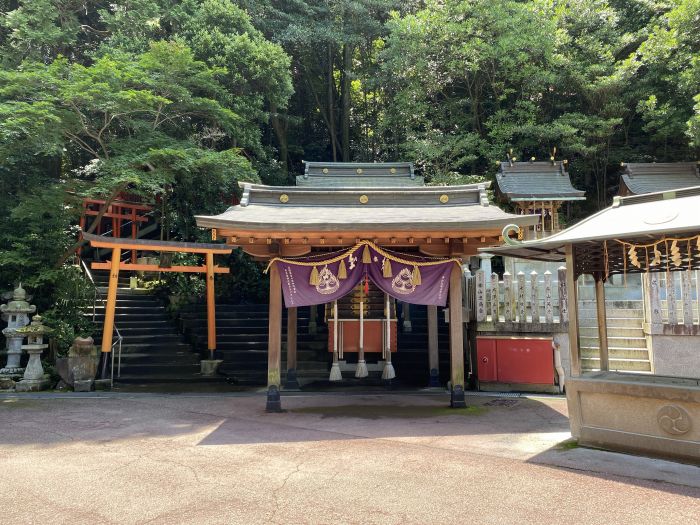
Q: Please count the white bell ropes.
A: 3